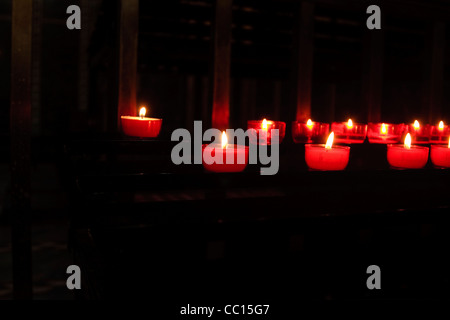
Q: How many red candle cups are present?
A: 11